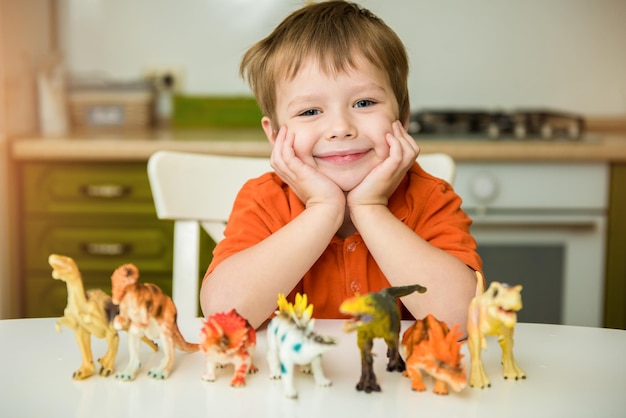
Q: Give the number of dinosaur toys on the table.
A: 7